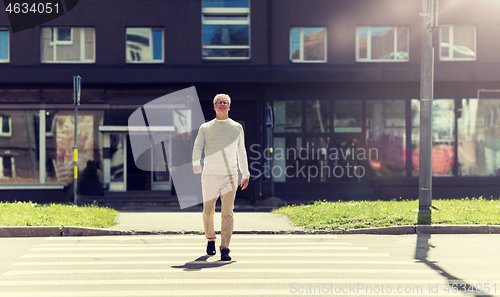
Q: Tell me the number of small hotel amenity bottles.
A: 0